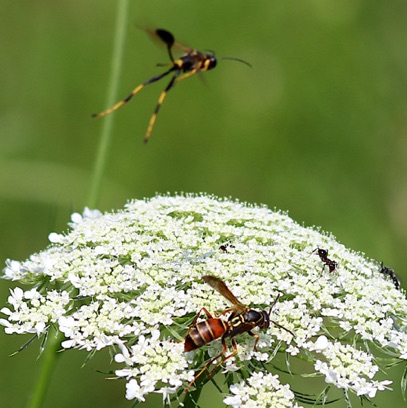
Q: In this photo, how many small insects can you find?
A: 3